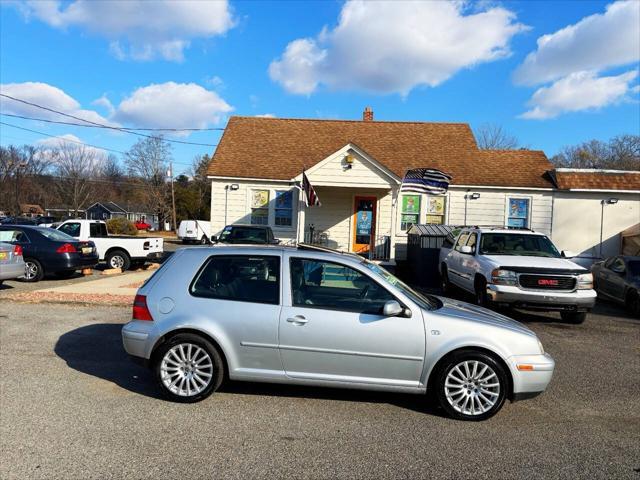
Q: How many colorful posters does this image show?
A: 6